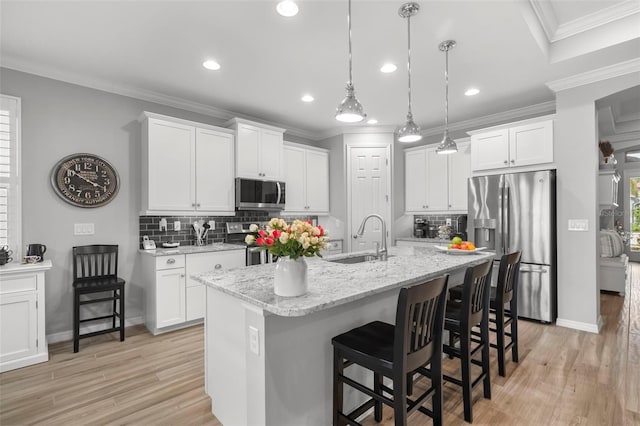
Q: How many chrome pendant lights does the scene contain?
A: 3